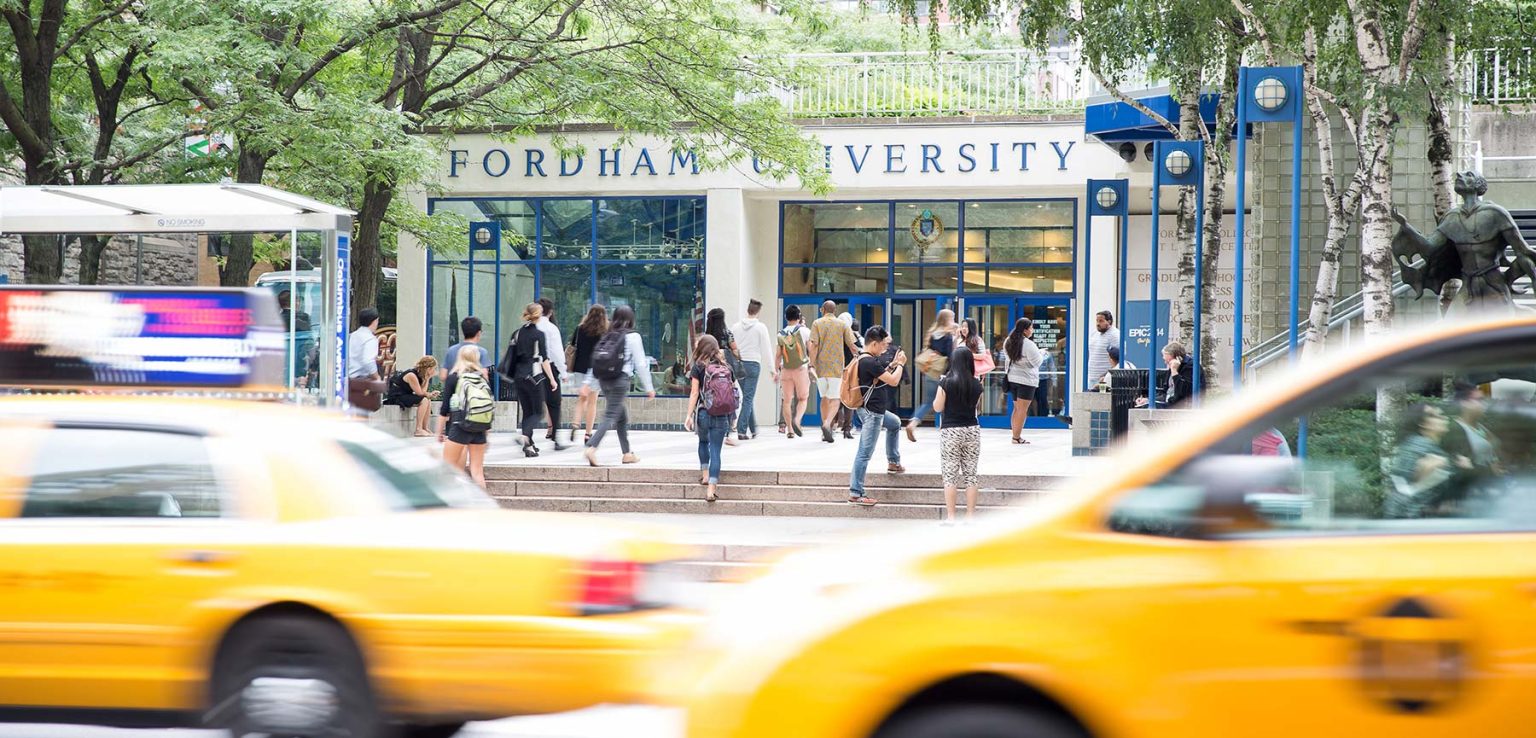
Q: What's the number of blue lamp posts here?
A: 4